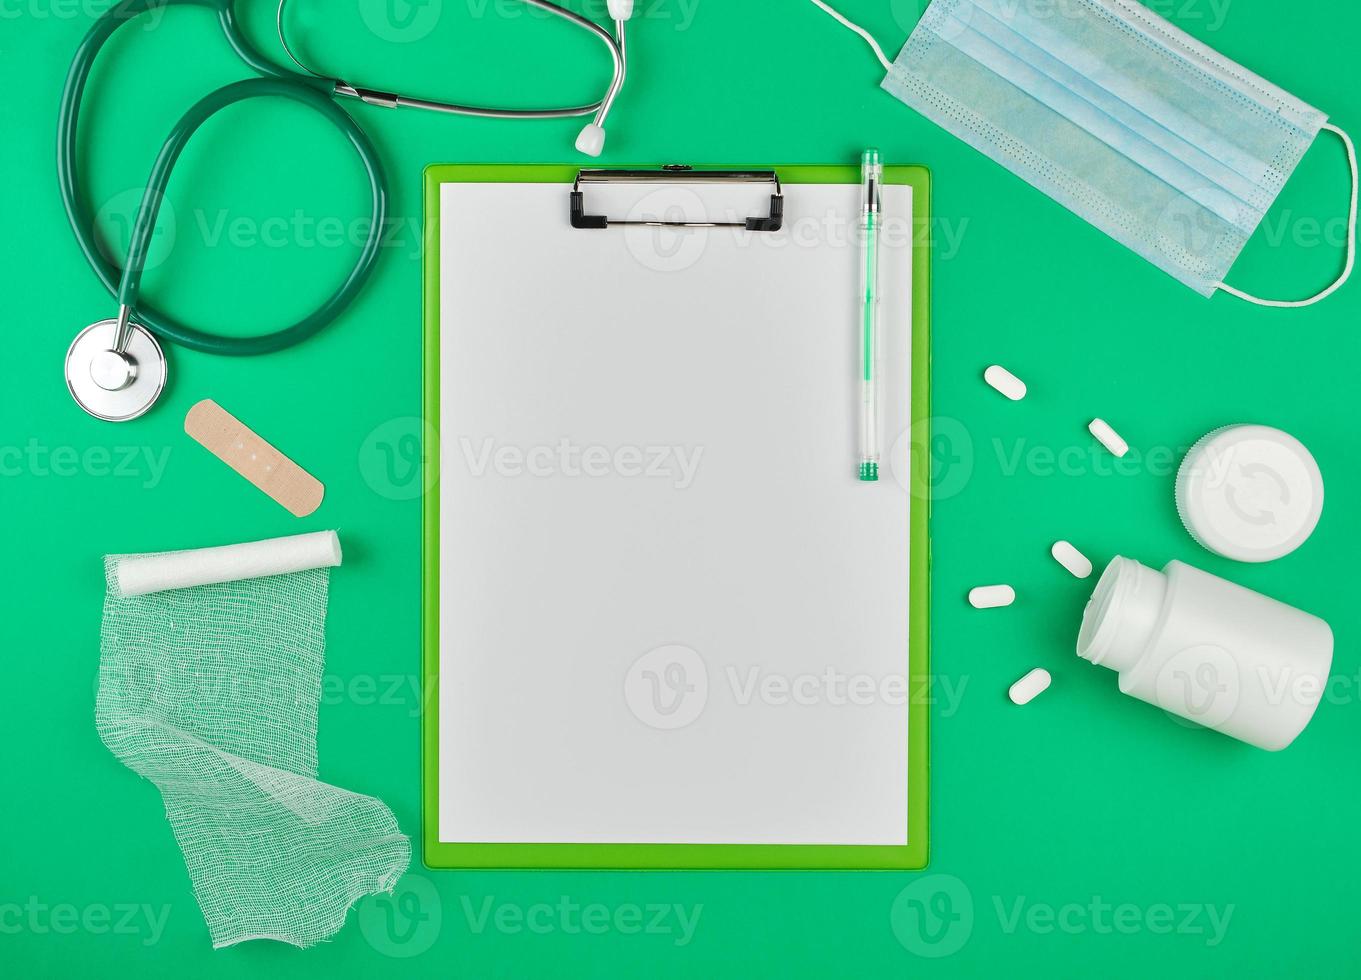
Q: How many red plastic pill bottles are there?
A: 0